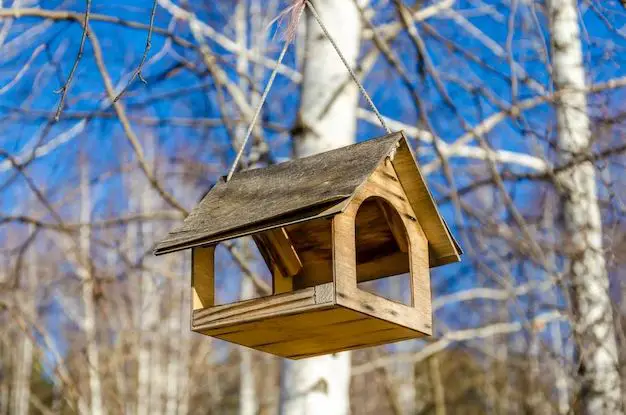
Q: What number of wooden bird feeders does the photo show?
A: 1